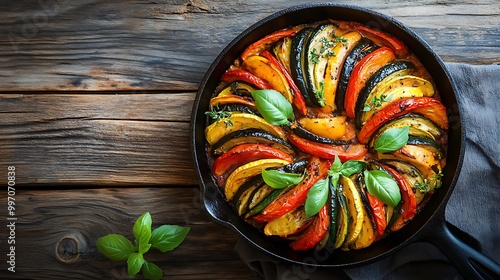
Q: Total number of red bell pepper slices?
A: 12